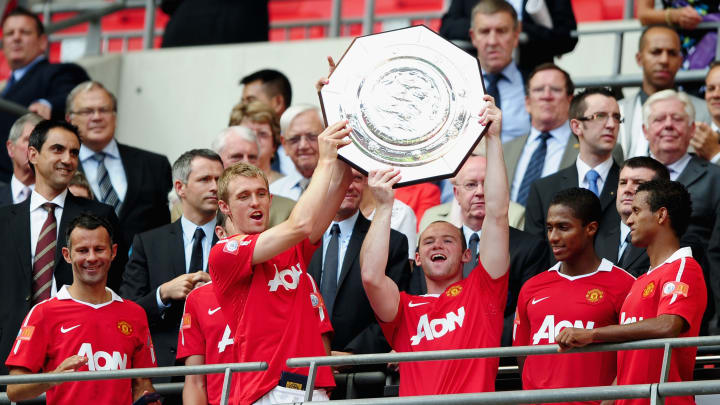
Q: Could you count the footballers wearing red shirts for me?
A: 6